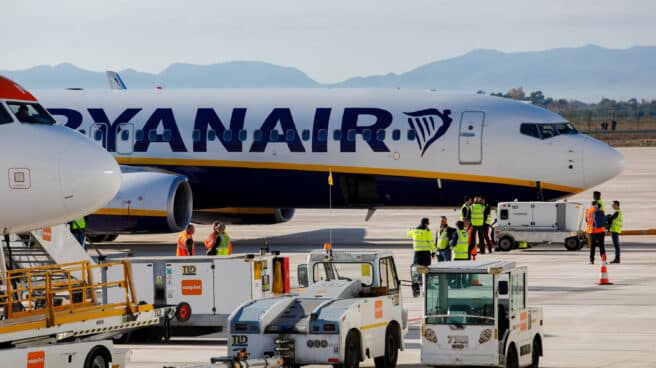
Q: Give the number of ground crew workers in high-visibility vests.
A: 13